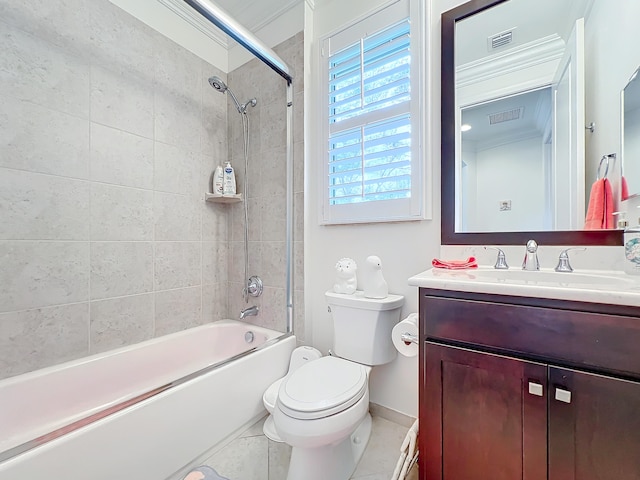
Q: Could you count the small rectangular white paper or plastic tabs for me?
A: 2